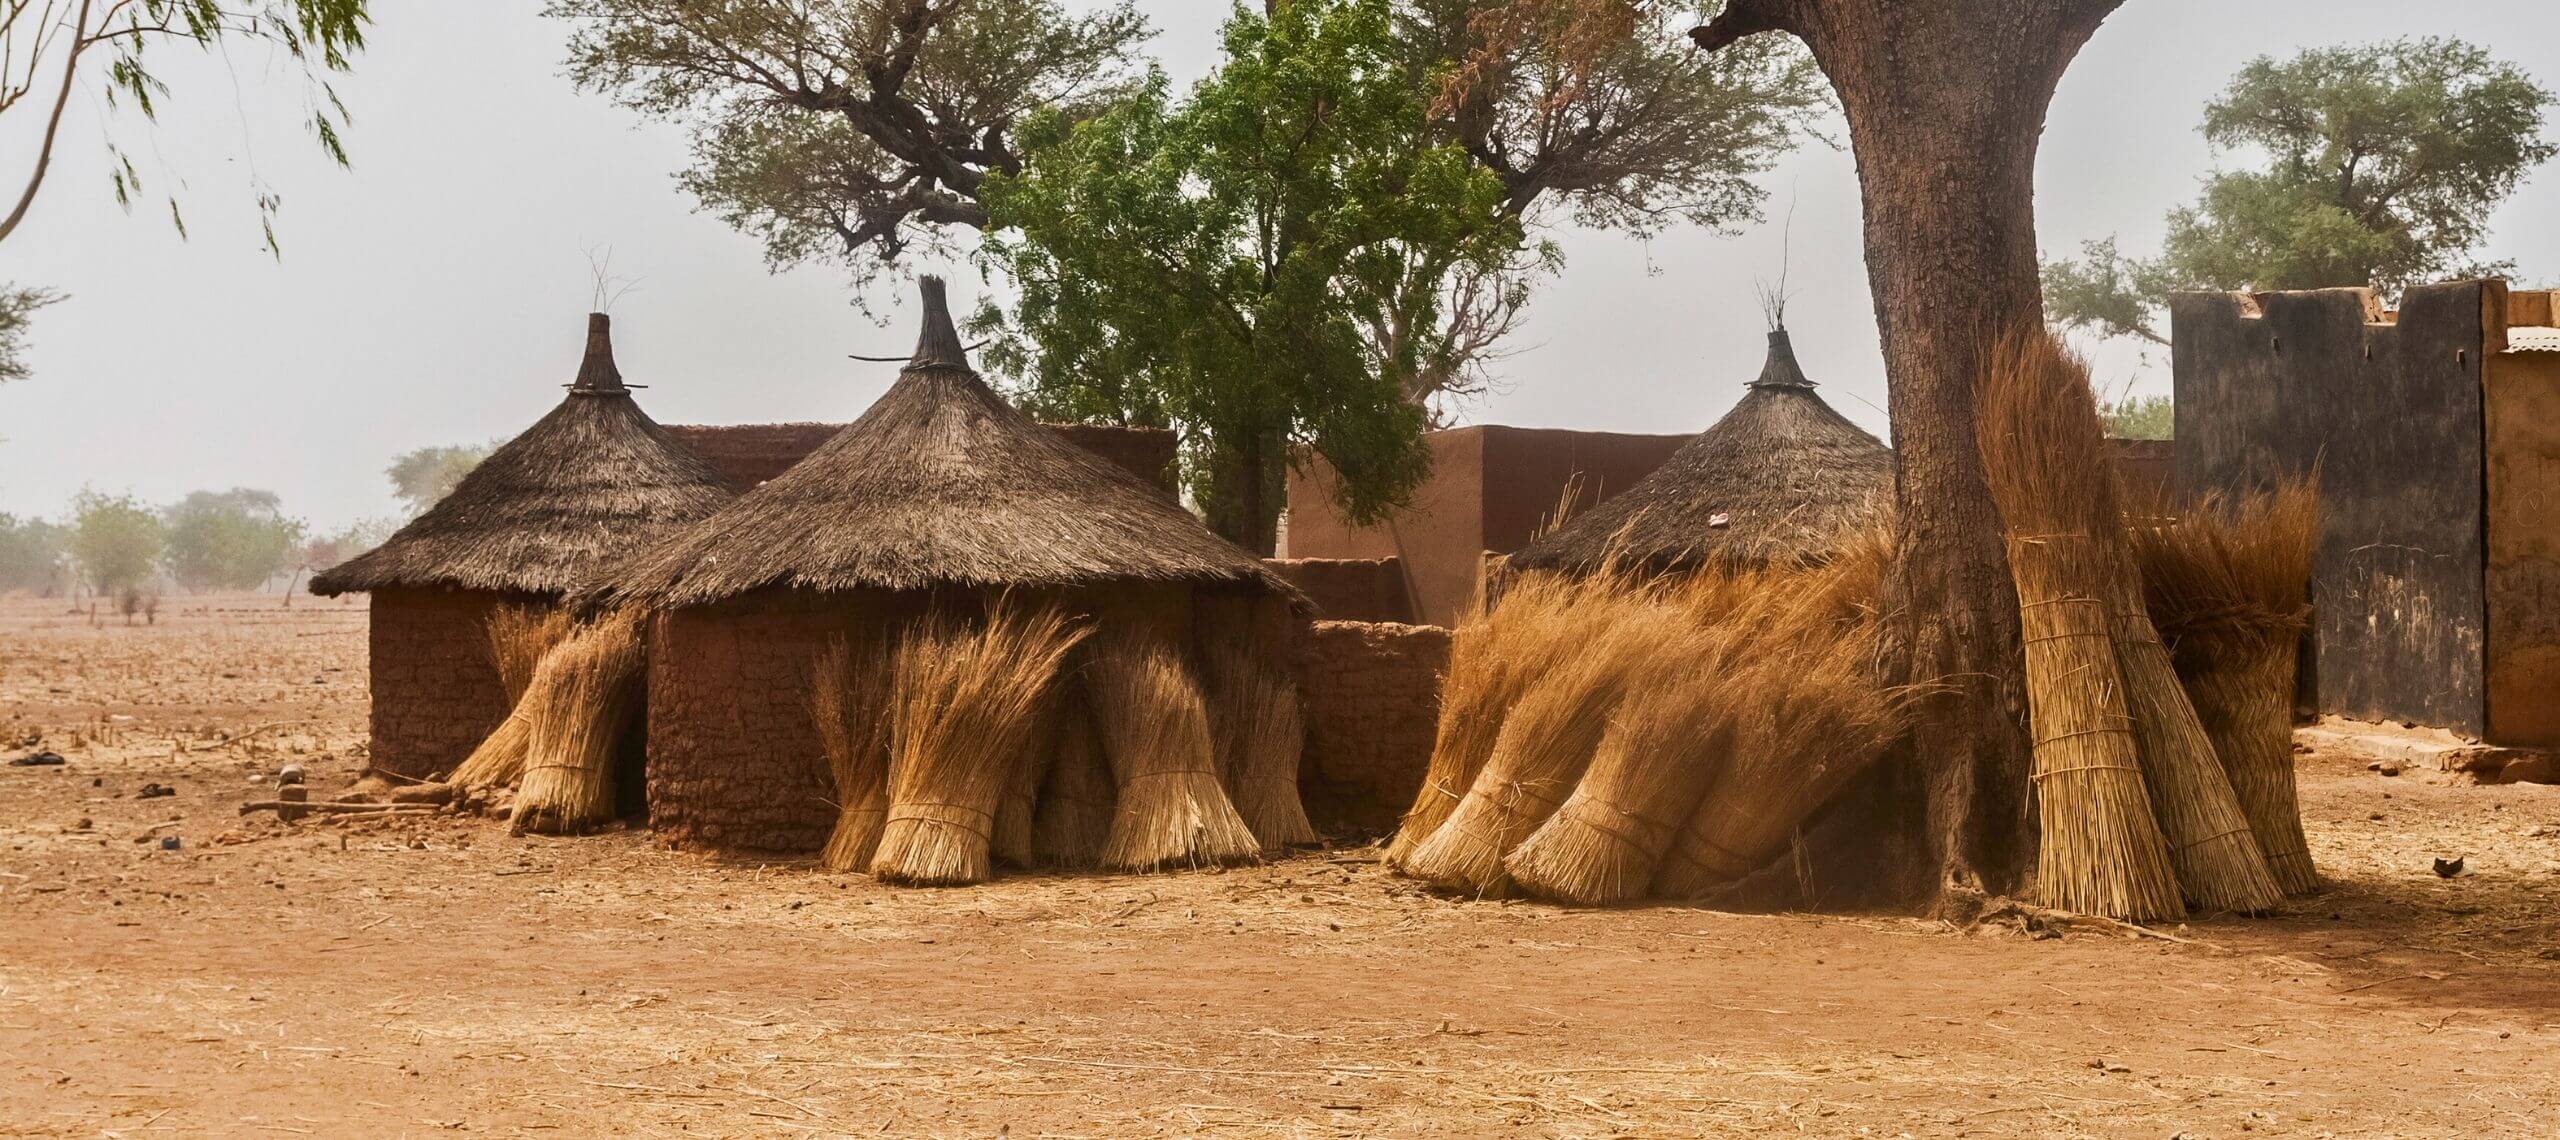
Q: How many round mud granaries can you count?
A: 3